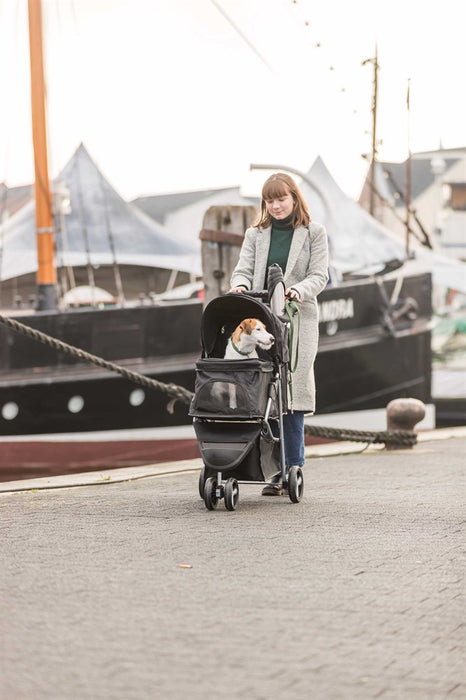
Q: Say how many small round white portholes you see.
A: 3